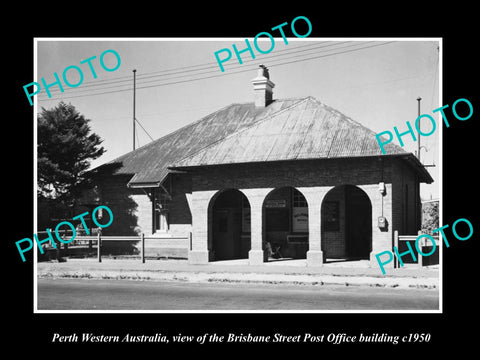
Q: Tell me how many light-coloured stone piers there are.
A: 4